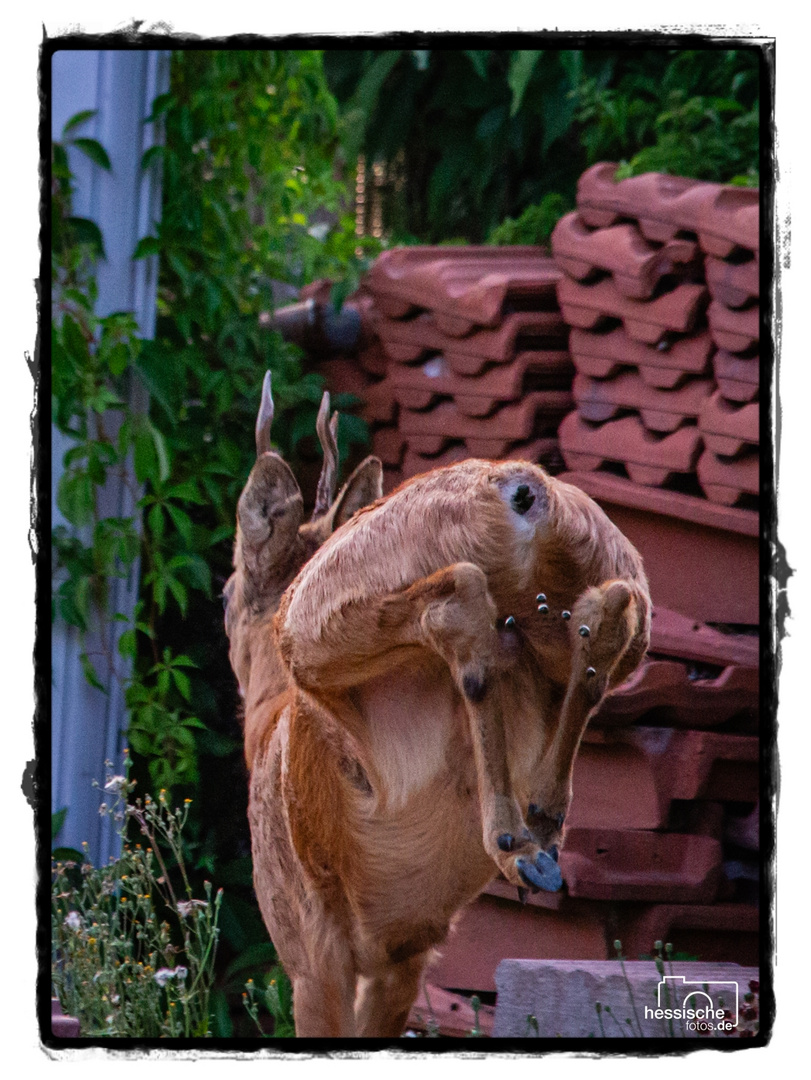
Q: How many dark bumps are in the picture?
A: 6